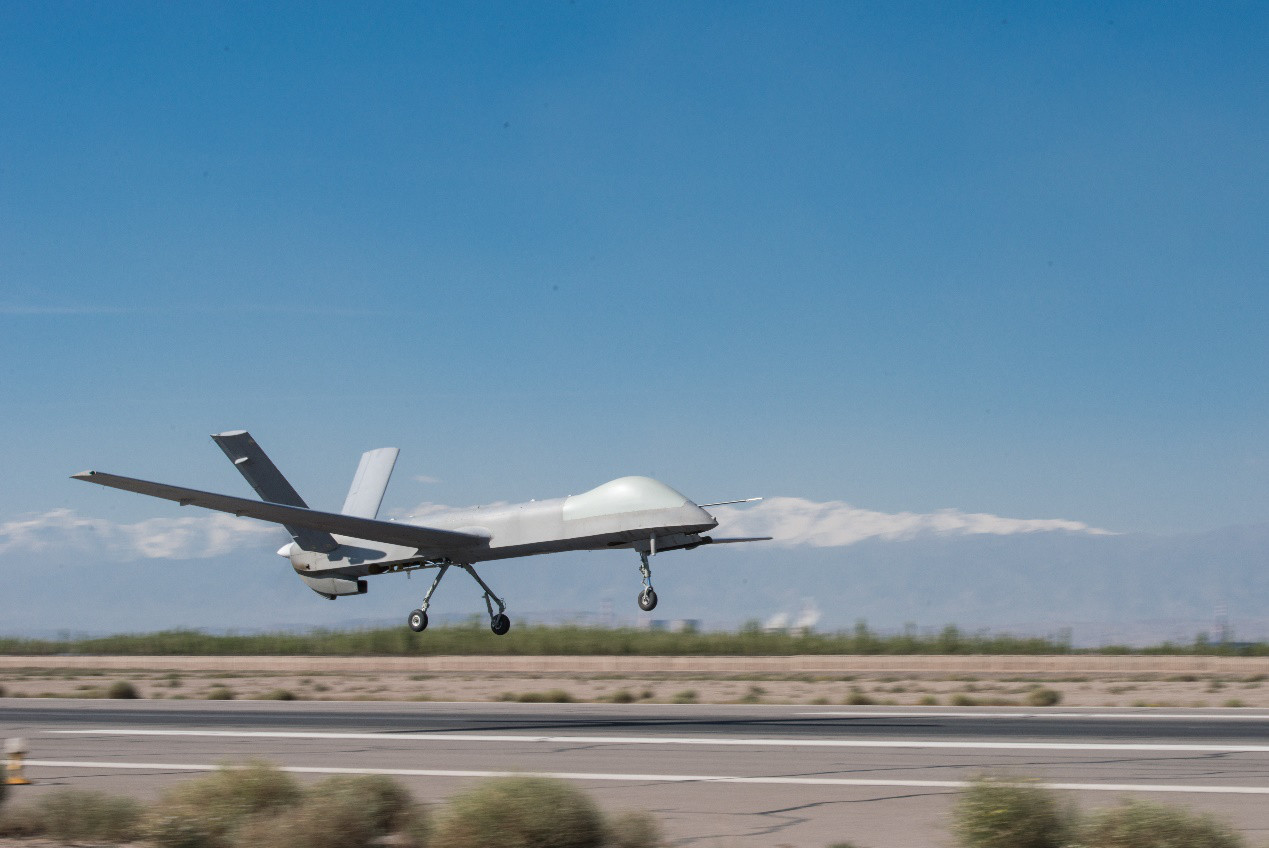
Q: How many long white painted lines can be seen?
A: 3